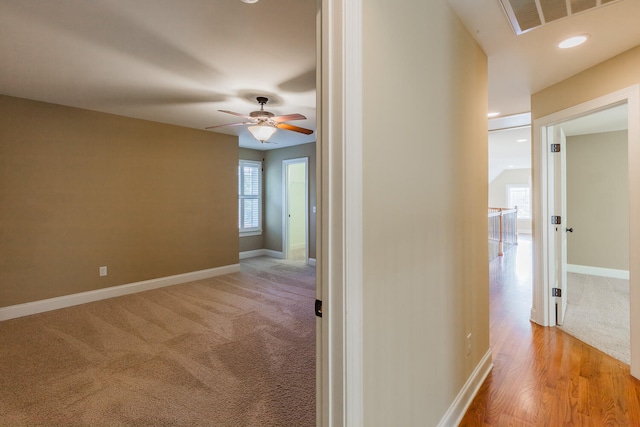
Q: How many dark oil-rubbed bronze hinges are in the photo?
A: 3